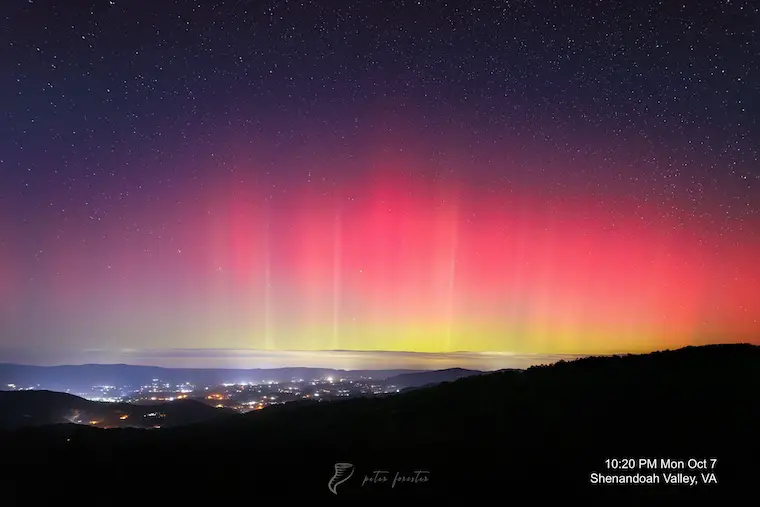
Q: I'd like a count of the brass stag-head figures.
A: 0